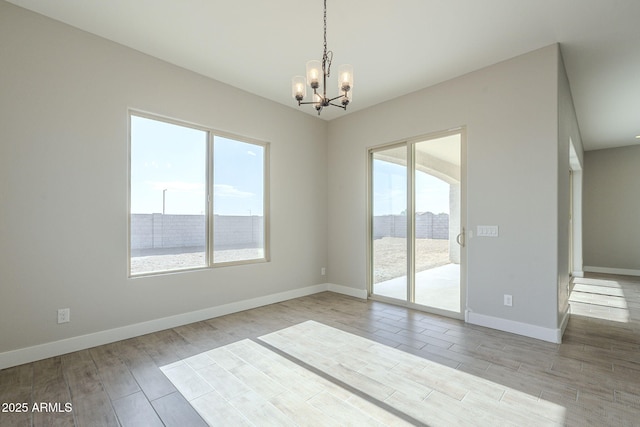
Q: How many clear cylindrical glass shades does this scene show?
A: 5